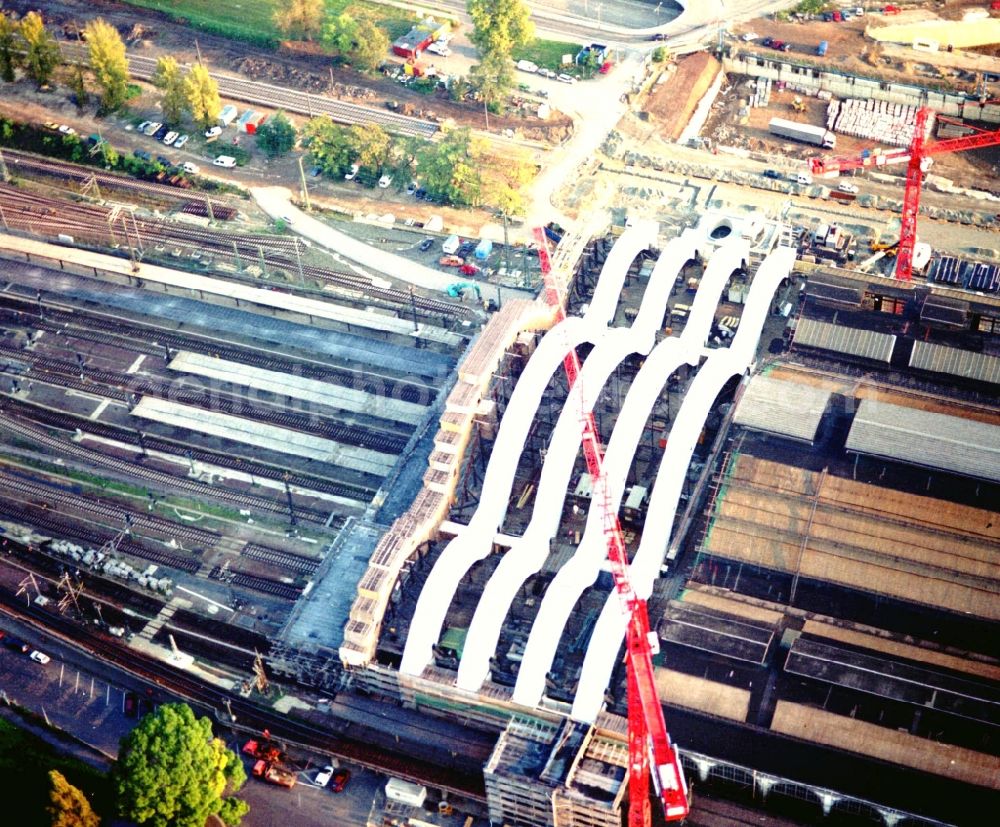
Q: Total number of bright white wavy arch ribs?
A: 4